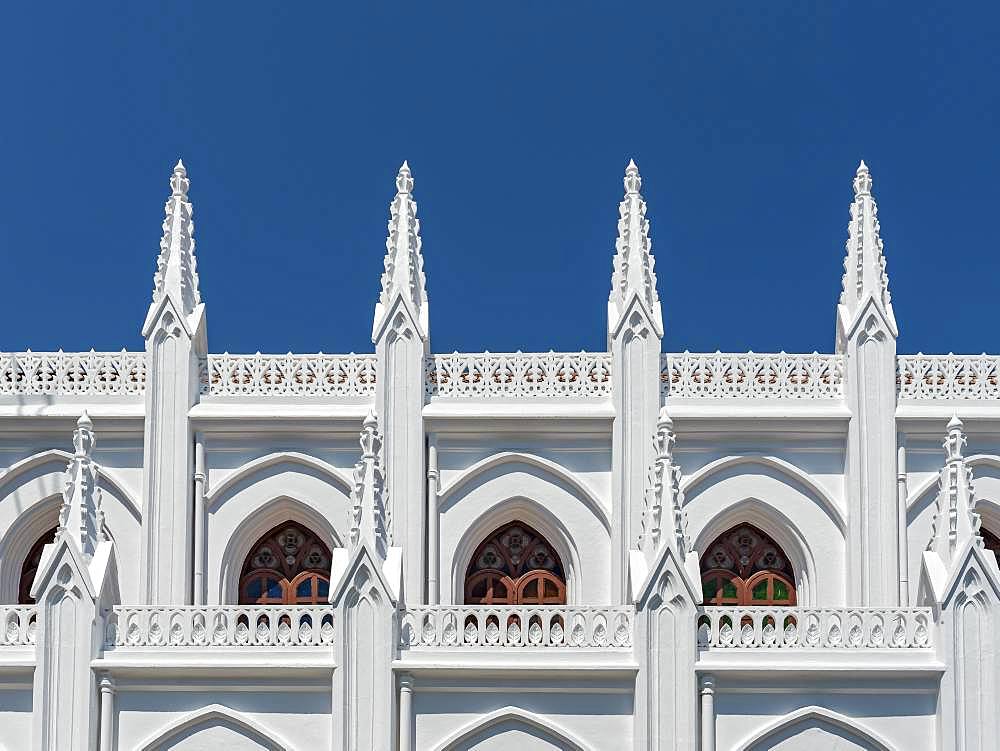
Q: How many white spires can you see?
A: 8